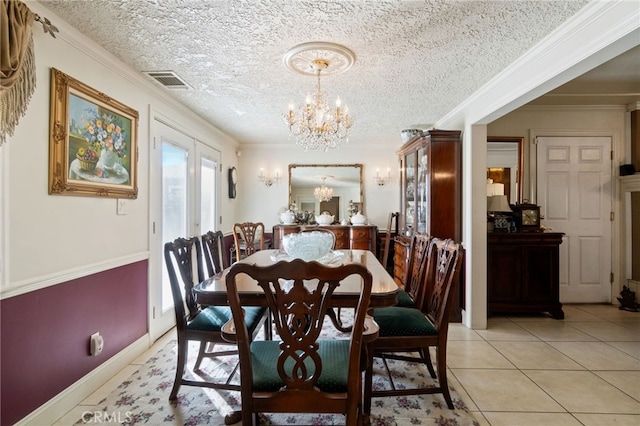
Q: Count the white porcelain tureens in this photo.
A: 3